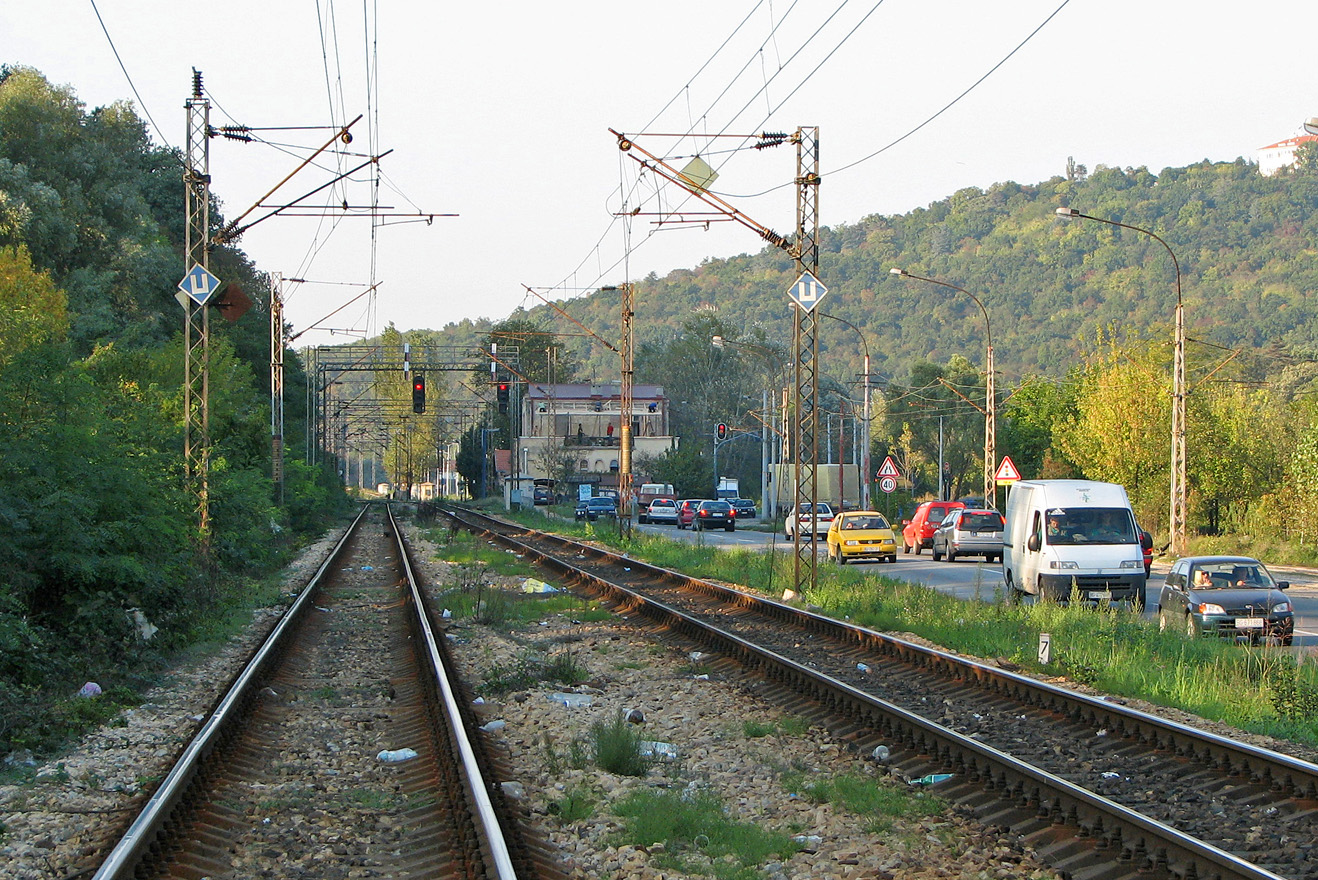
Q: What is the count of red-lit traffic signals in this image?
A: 3